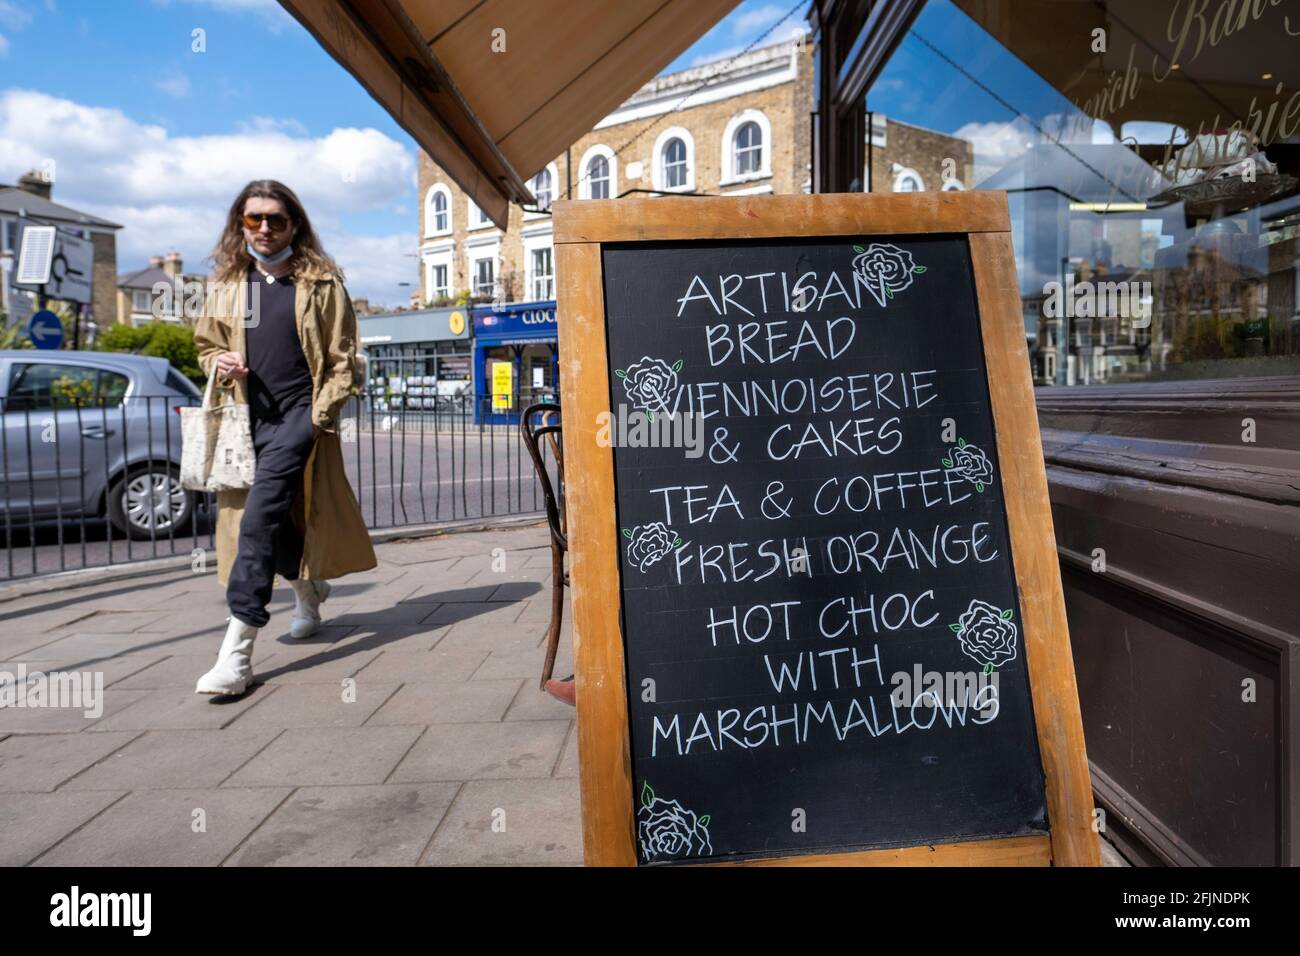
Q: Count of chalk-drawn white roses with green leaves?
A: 6